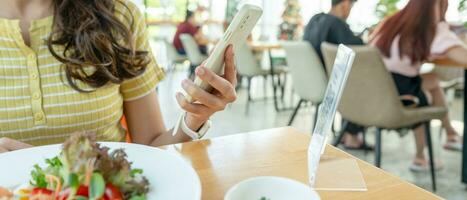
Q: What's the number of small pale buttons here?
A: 4